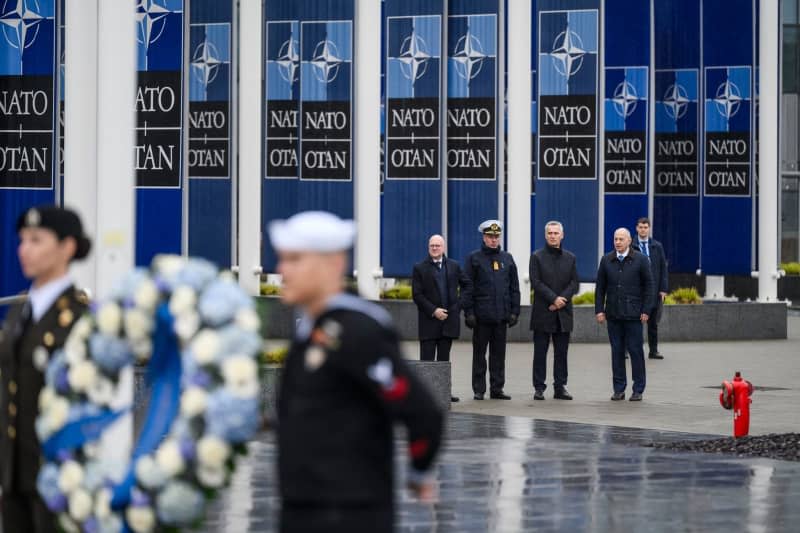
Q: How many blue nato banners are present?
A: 11